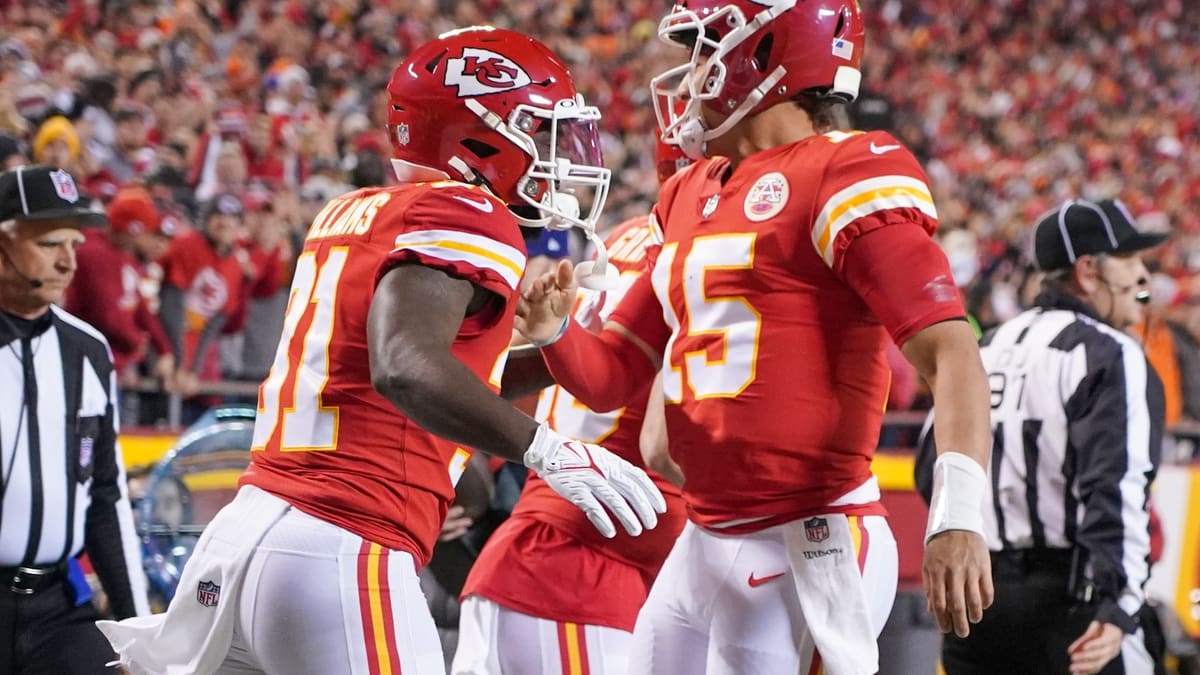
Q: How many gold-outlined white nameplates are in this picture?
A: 2